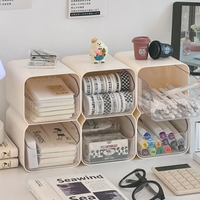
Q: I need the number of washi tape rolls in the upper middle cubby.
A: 12